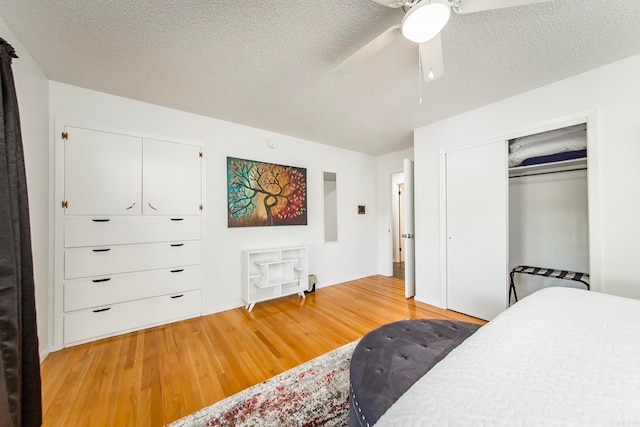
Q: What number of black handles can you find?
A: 8